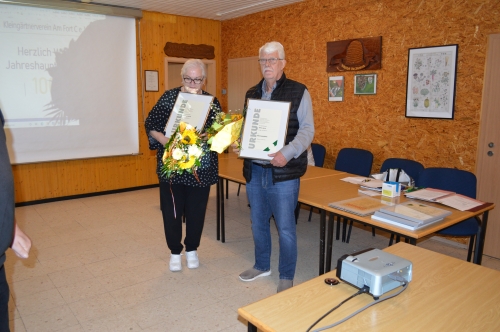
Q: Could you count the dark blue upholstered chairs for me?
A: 4